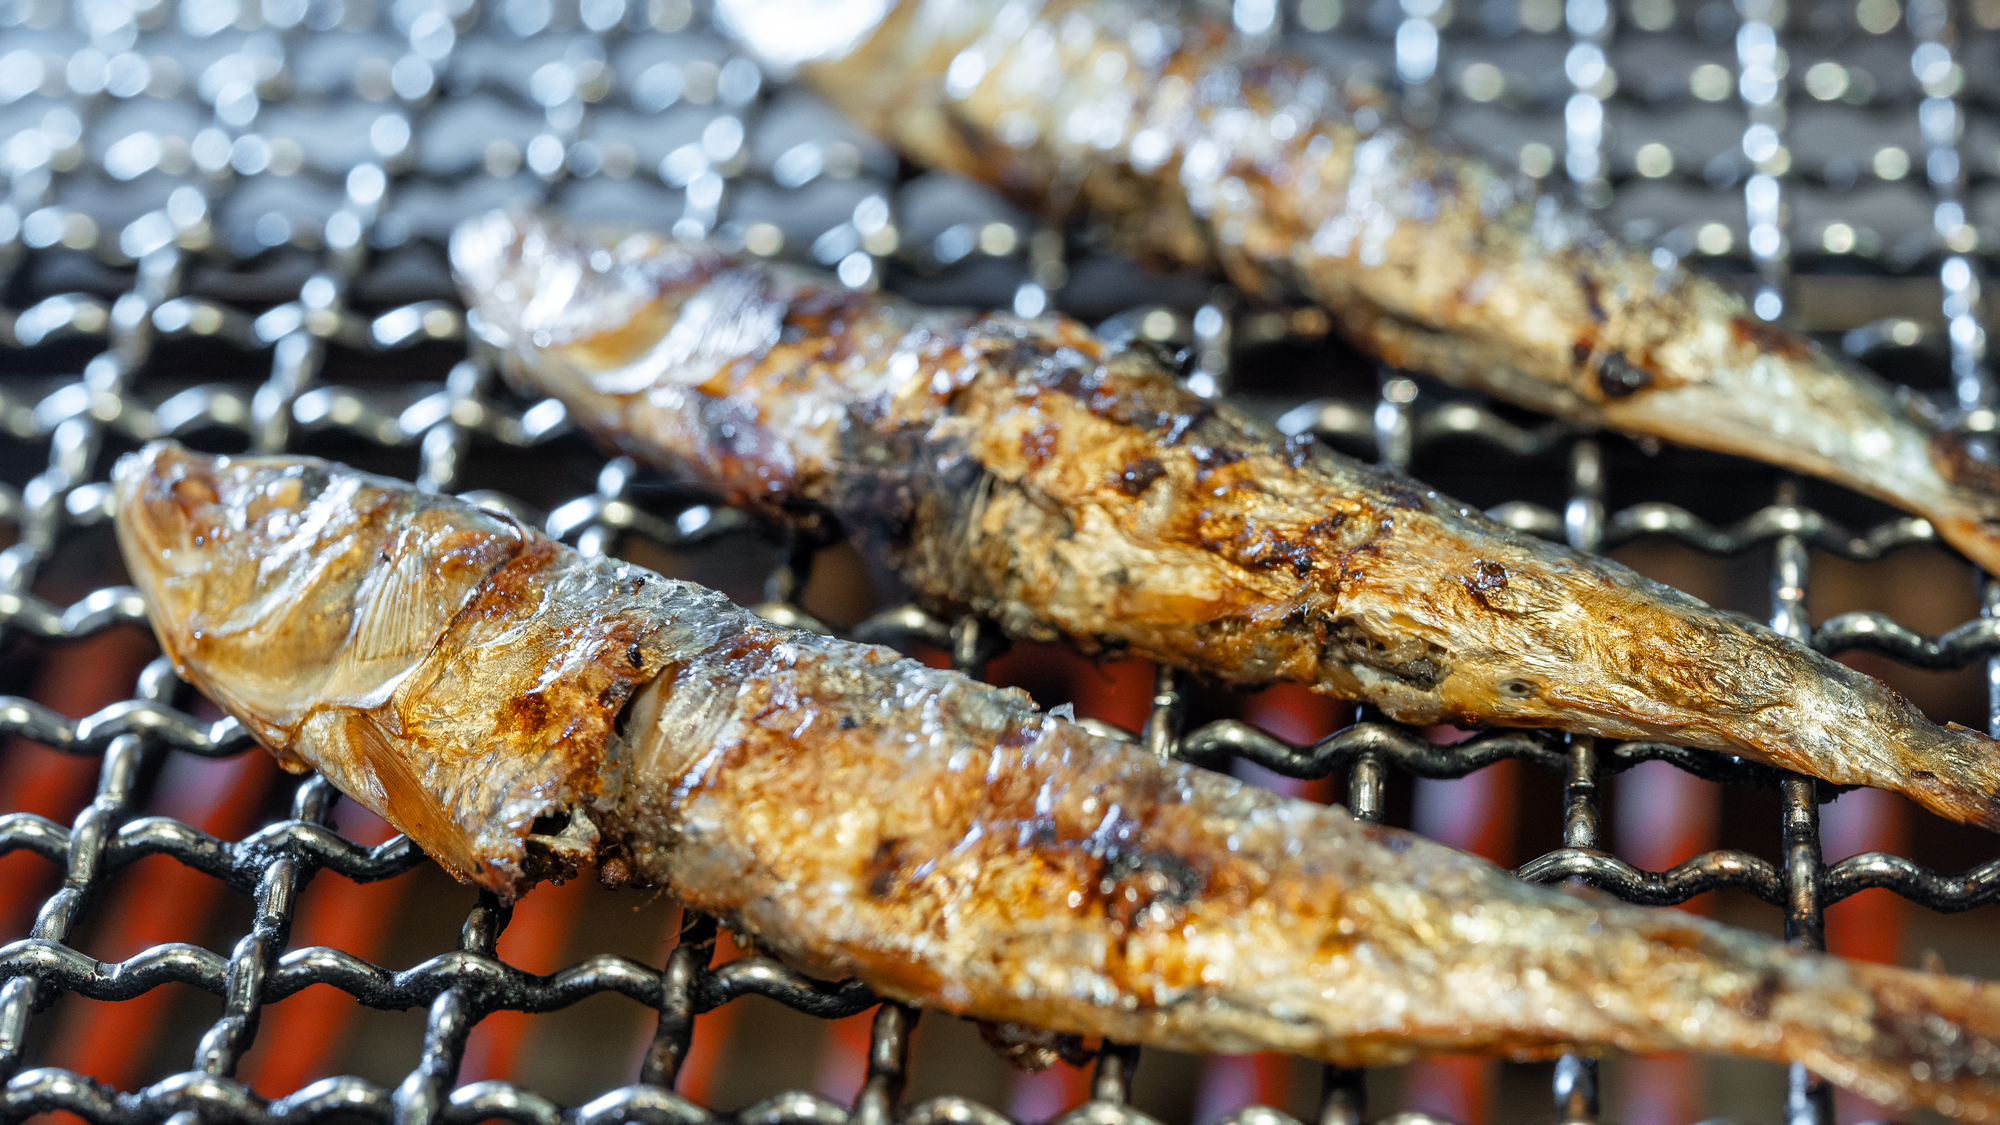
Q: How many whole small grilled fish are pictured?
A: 3